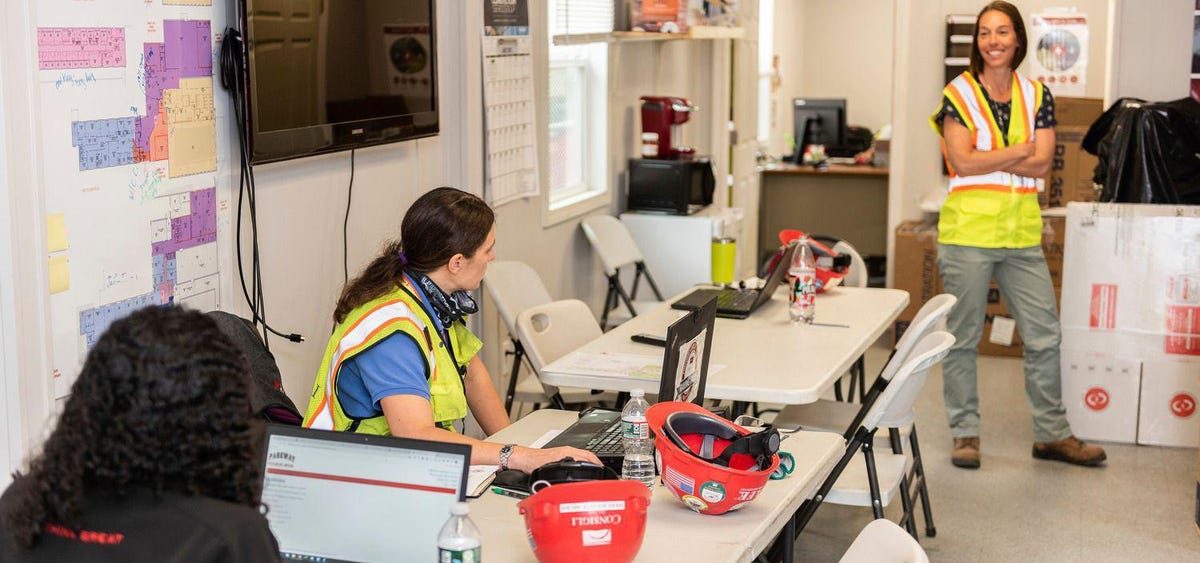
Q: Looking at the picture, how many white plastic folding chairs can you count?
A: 7